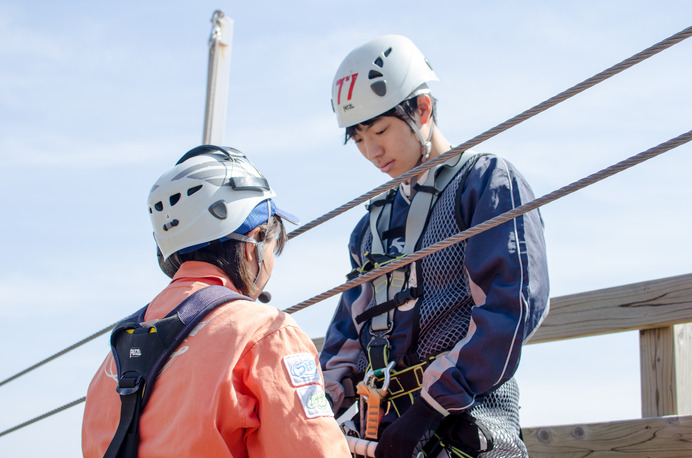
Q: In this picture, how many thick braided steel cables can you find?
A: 2